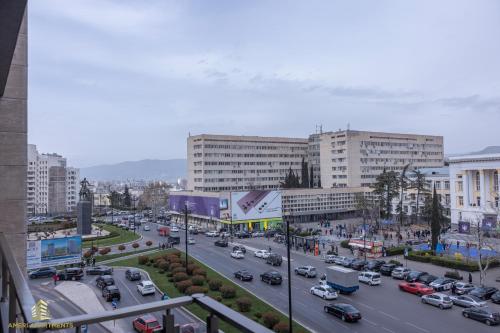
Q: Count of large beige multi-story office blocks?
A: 2